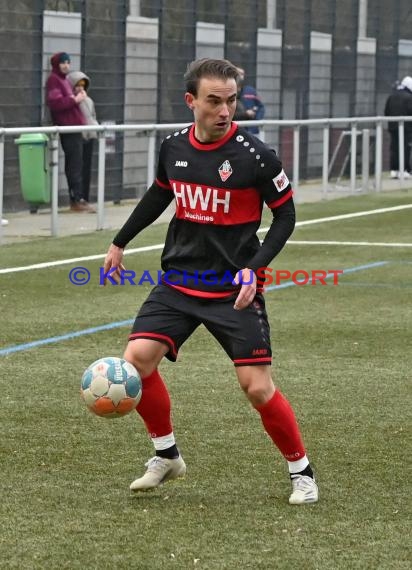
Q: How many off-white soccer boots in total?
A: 2